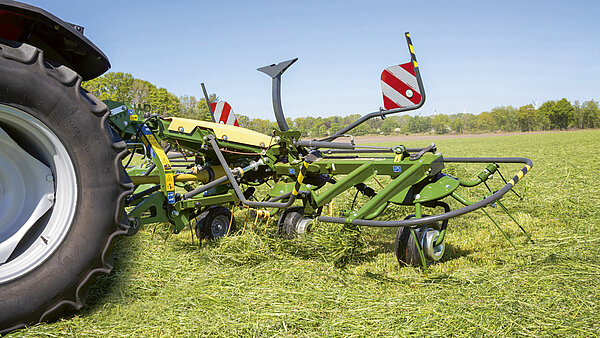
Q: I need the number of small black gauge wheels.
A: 3